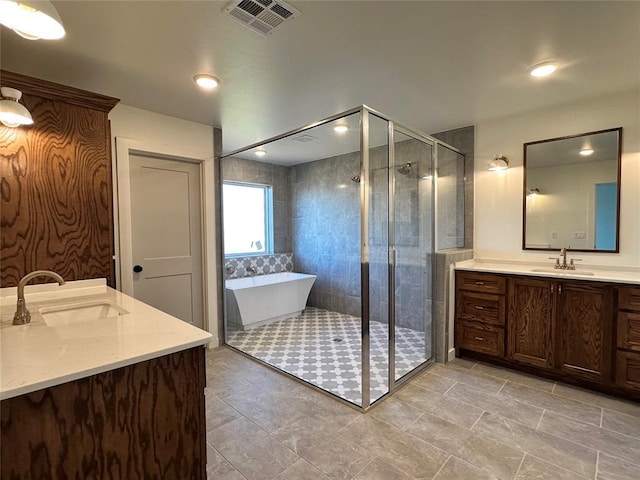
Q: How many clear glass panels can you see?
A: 4